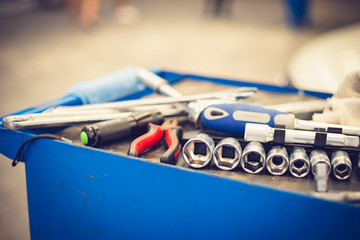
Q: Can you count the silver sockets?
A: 7